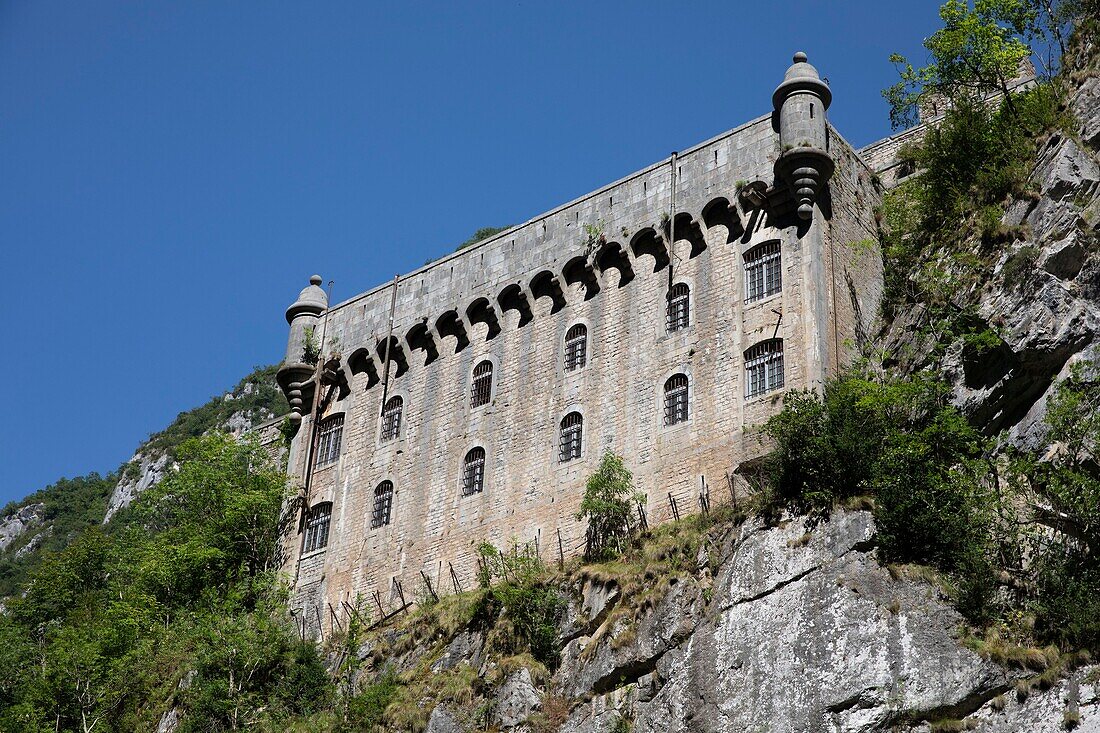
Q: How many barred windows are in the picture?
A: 12